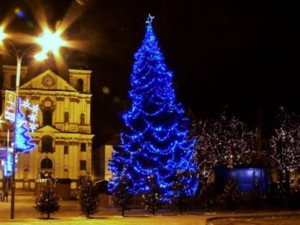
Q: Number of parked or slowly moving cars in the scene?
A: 0